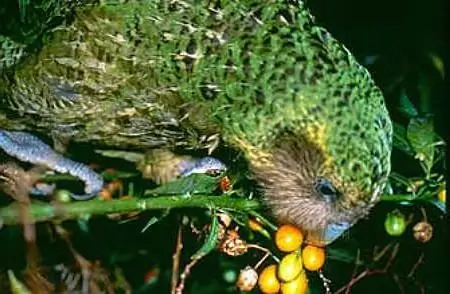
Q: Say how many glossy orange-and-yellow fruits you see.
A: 5